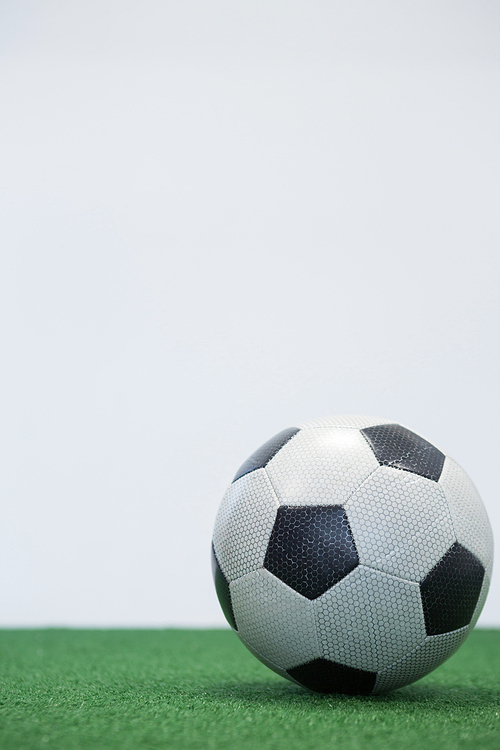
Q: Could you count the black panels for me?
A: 6